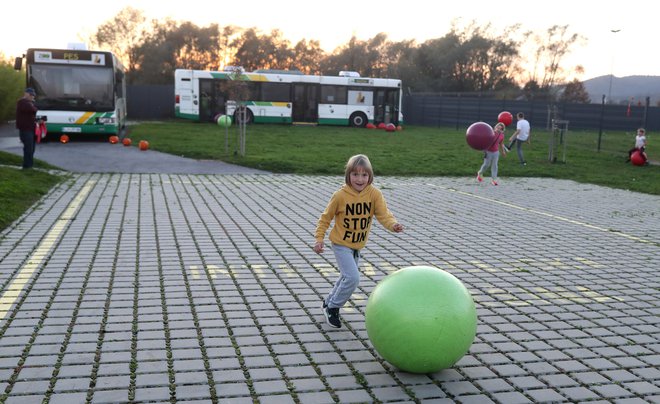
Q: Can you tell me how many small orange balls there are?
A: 4